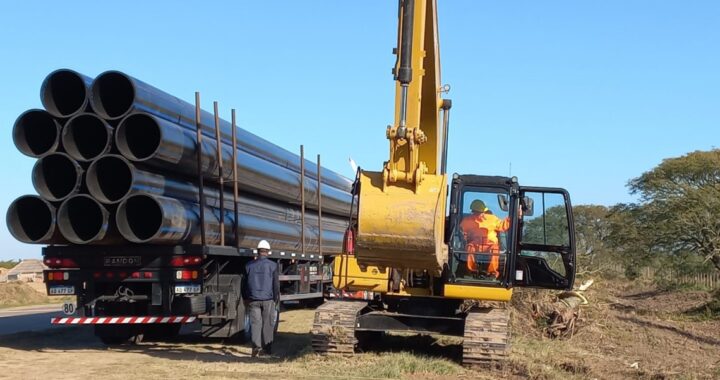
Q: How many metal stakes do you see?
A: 5